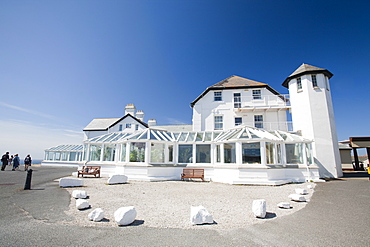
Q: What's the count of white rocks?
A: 12